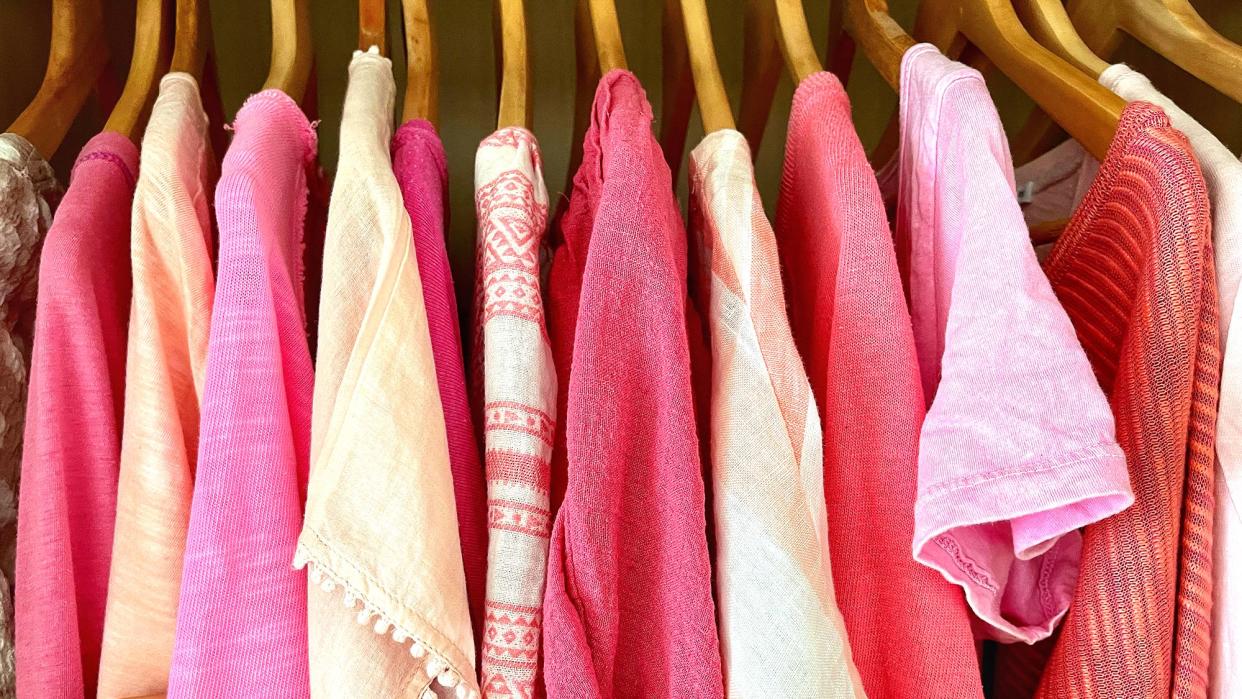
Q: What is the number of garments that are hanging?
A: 13